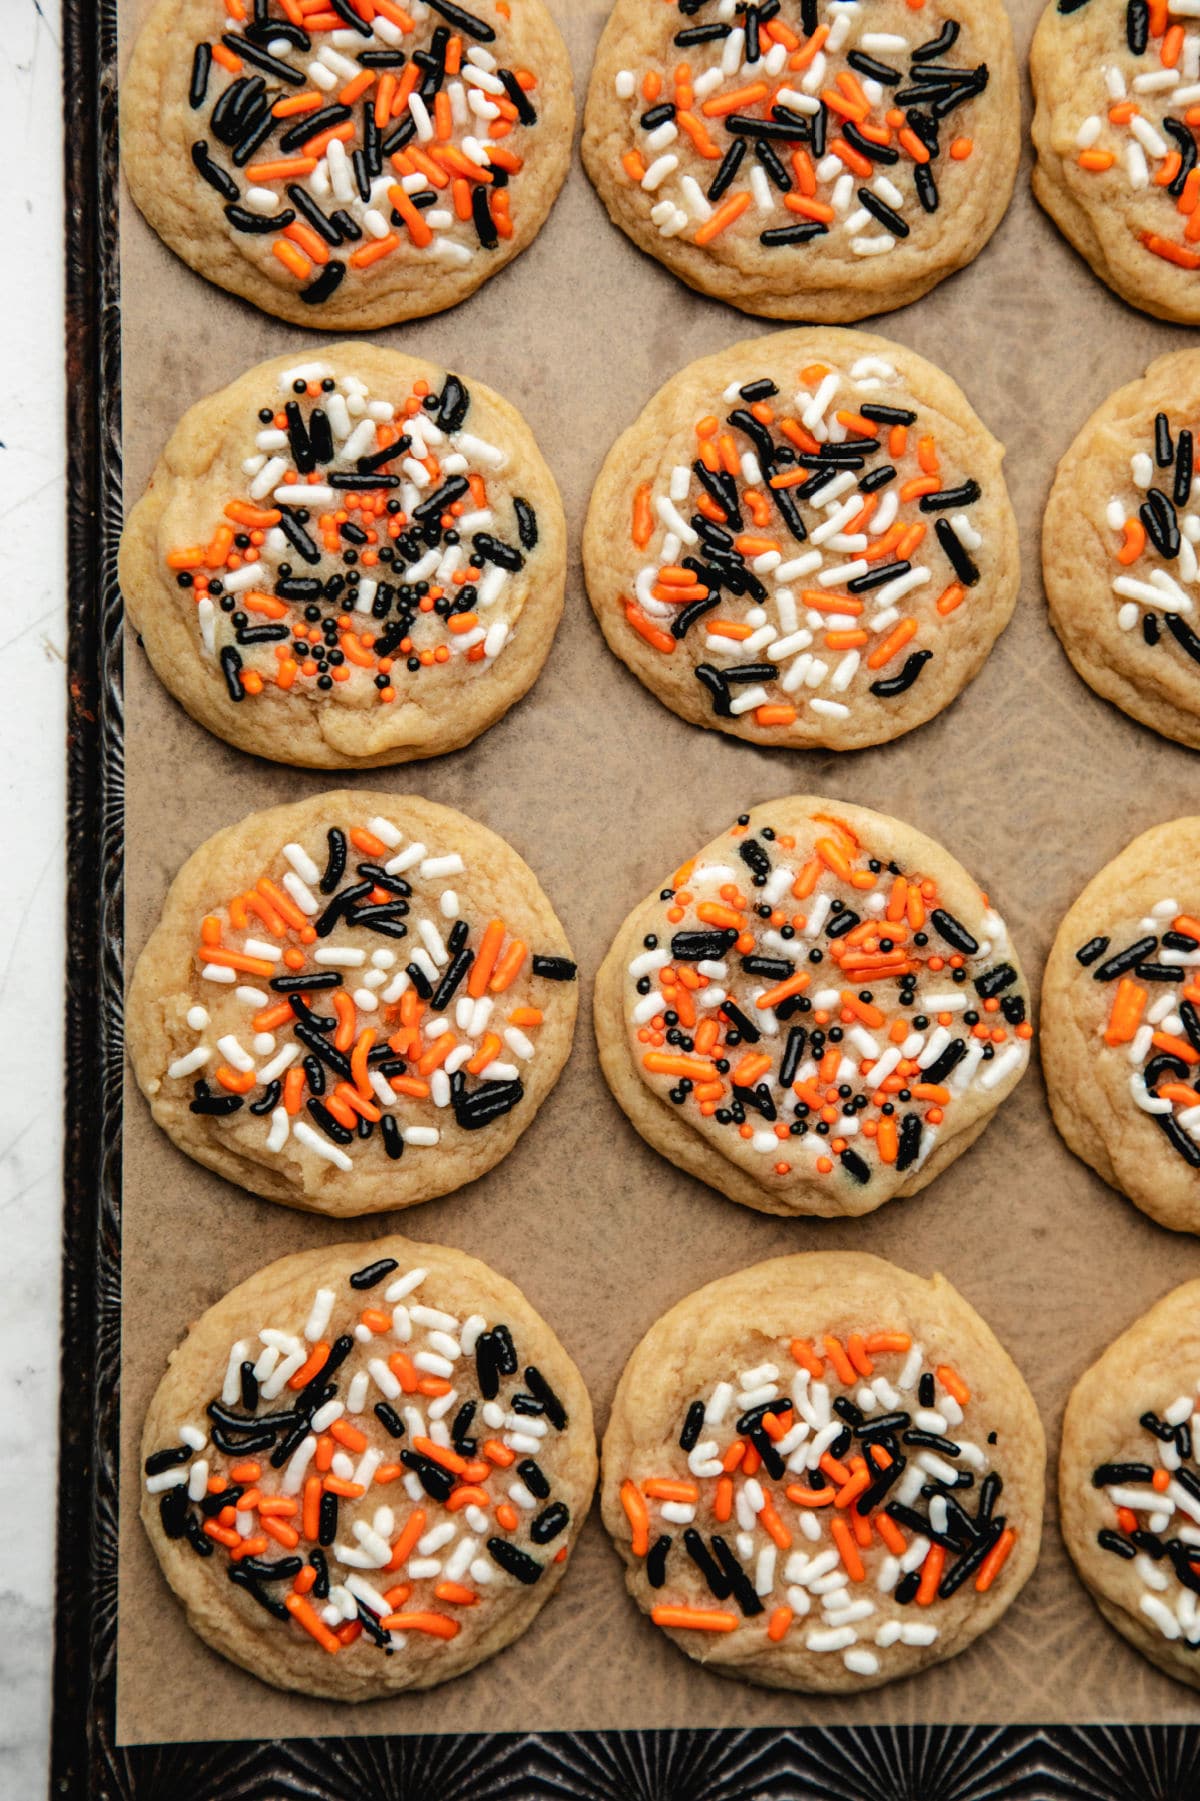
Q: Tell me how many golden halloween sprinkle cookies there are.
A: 12